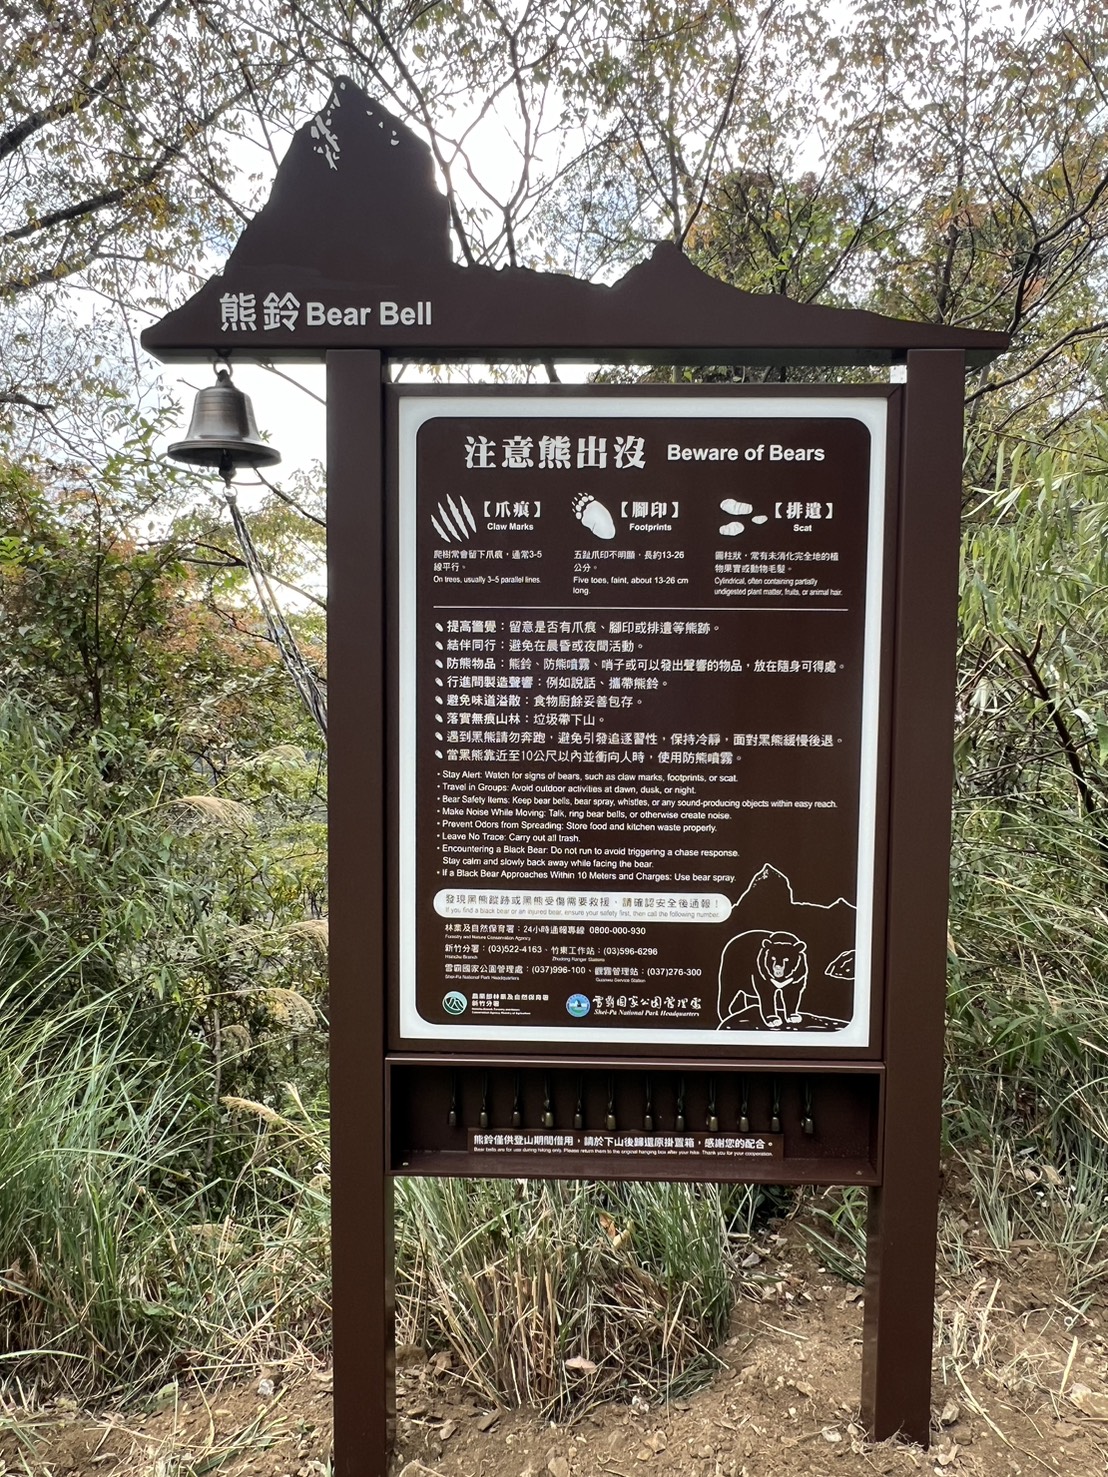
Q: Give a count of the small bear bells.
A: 12